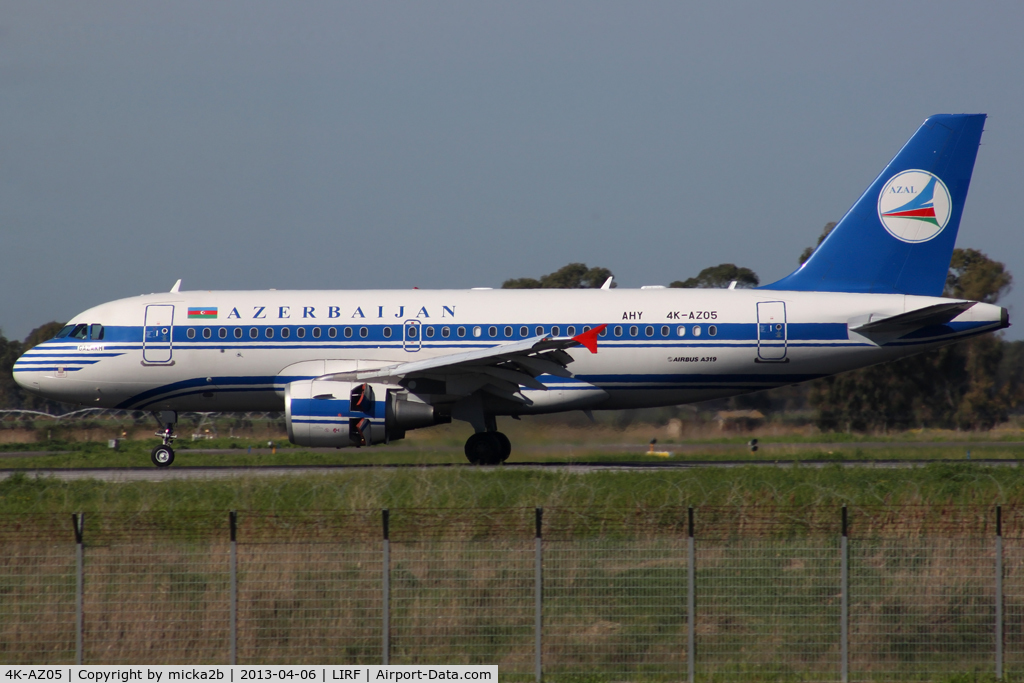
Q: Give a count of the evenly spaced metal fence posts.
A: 7